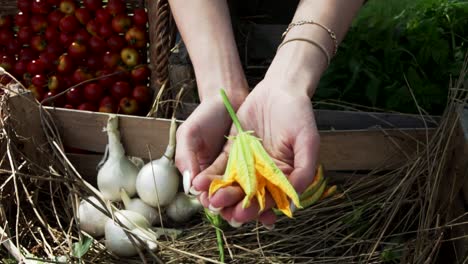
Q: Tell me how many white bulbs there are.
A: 6